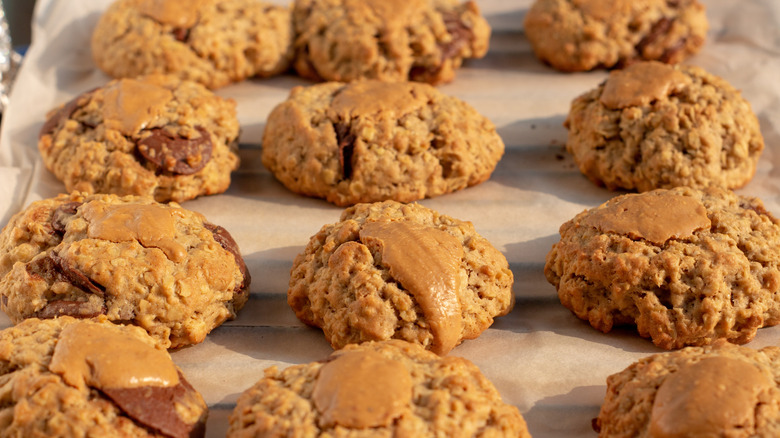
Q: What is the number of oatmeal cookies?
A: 12